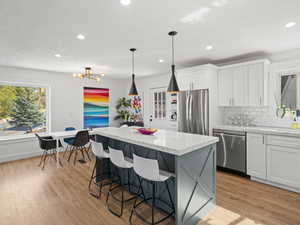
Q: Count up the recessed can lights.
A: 6